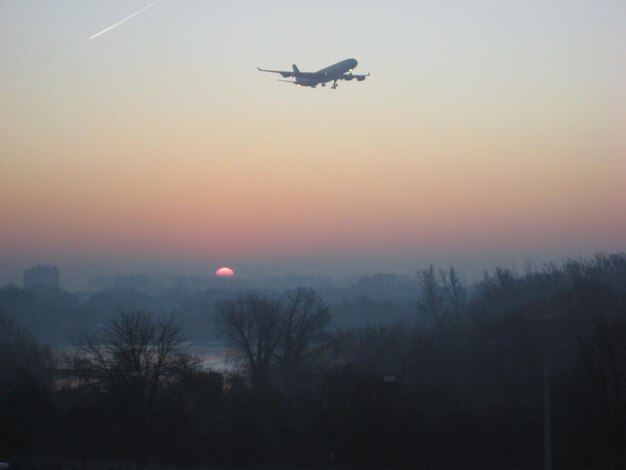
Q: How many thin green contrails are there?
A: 0